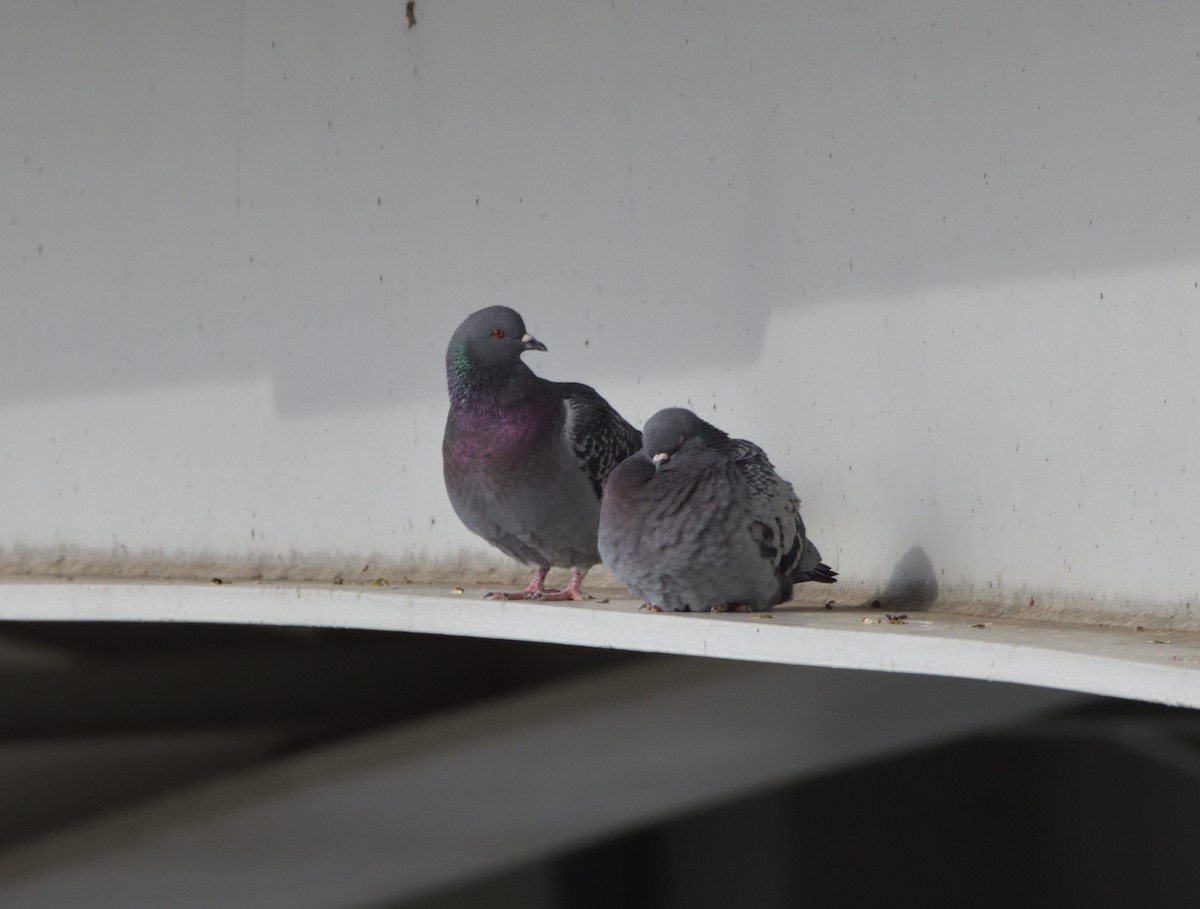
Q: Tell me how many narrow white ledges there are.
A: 1